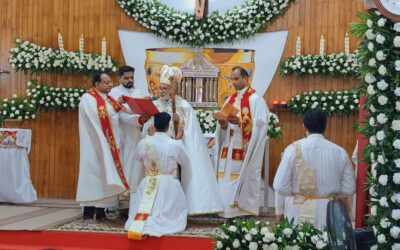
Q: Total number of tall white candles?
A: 6